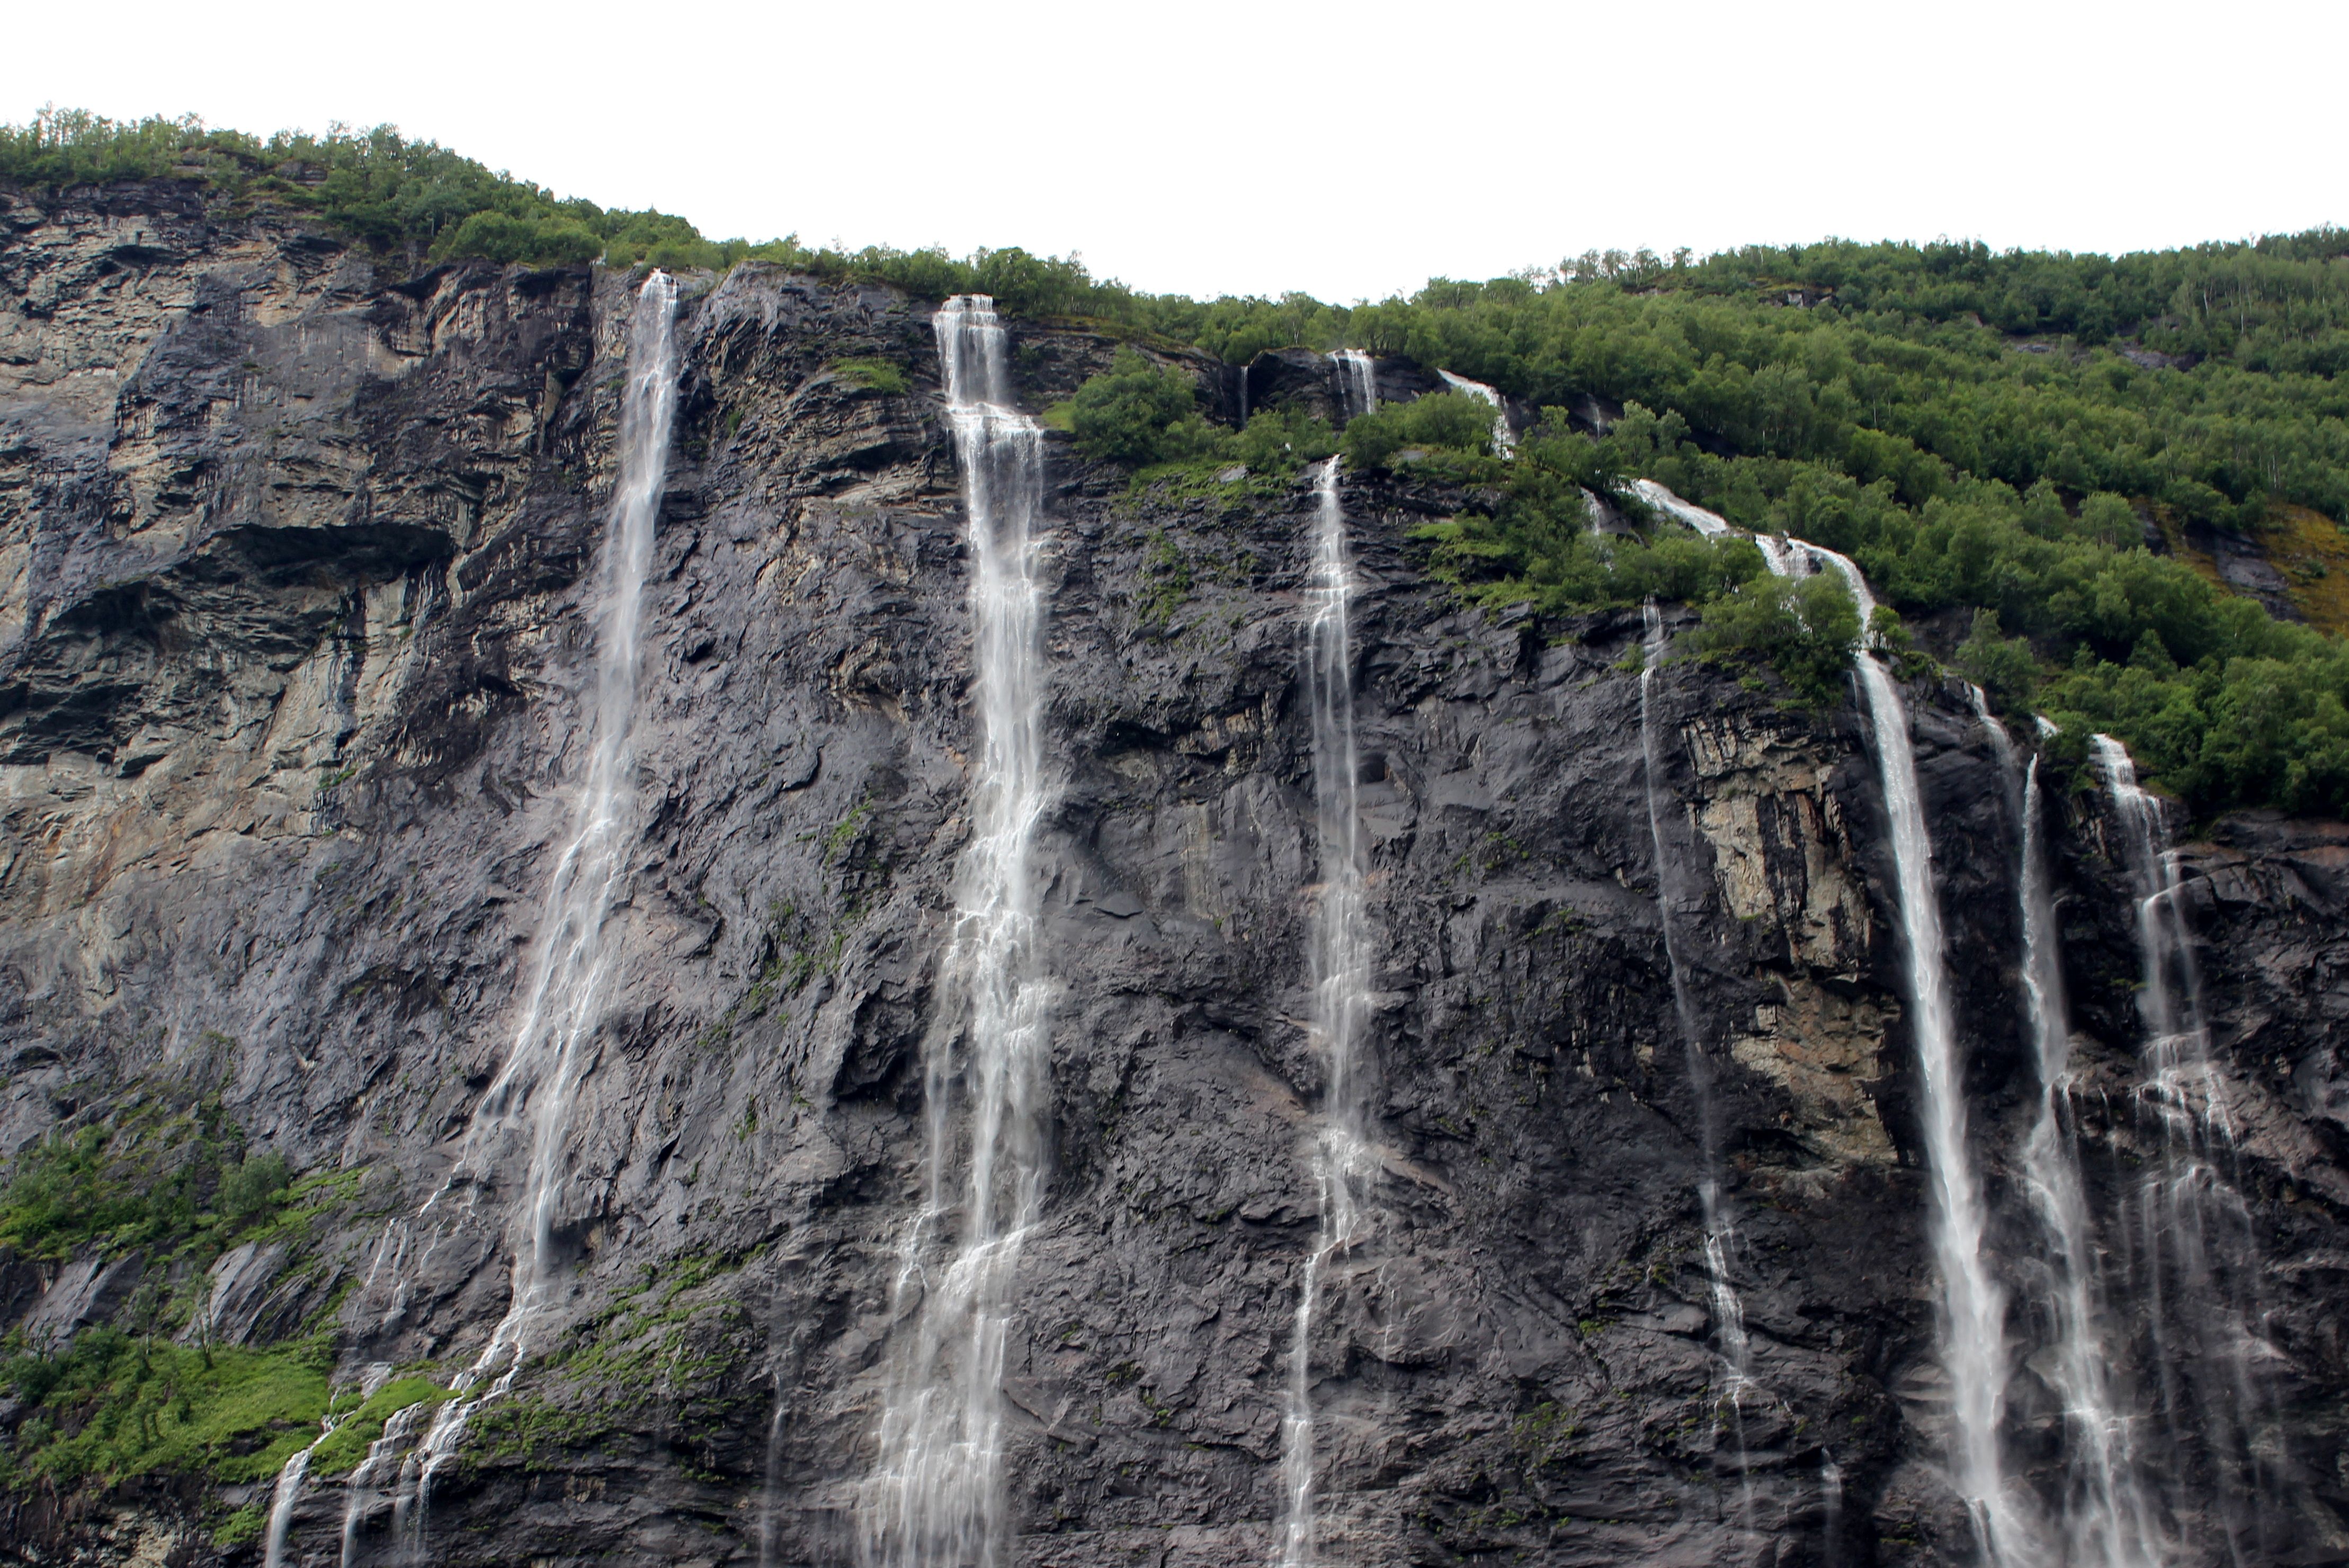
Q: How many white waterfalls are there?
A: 7